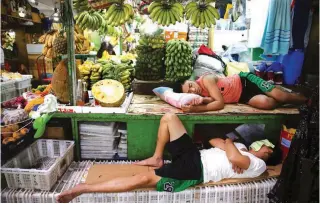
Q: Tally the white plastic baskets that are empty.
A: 1